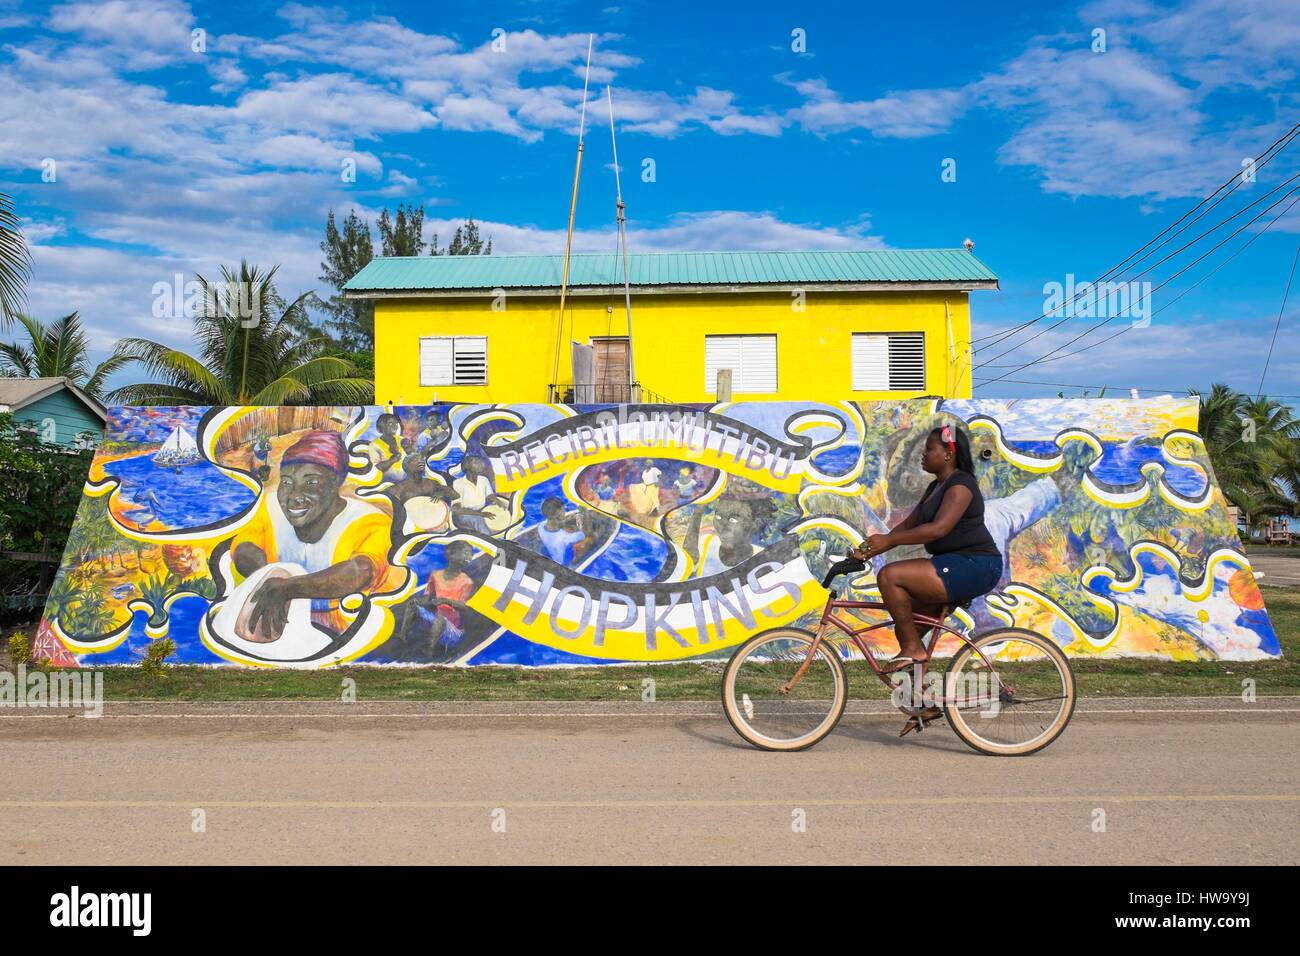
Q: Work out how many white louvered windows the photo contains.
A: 3